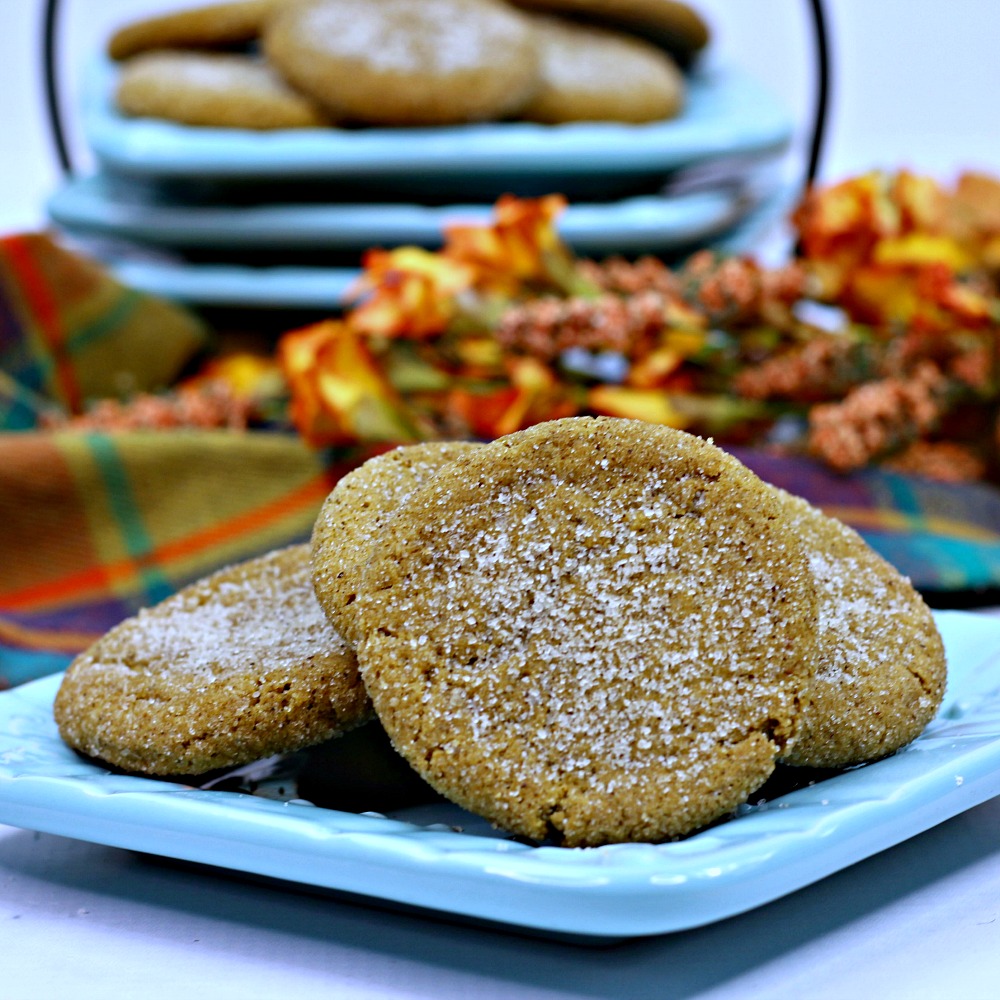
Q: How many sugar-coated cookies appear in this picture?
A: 9